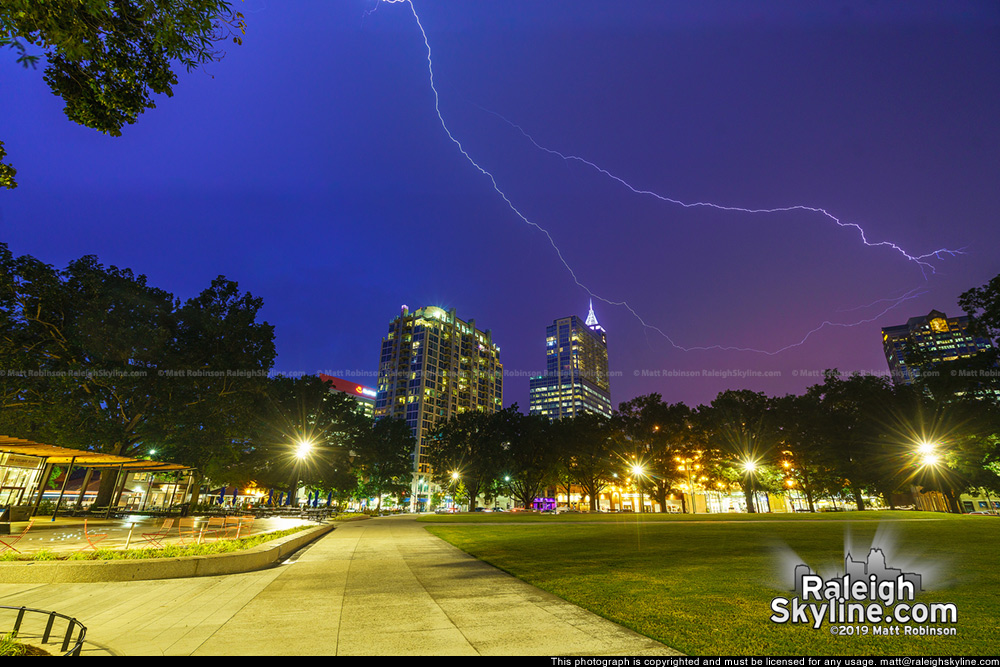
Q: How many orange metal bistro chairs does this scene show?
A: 7